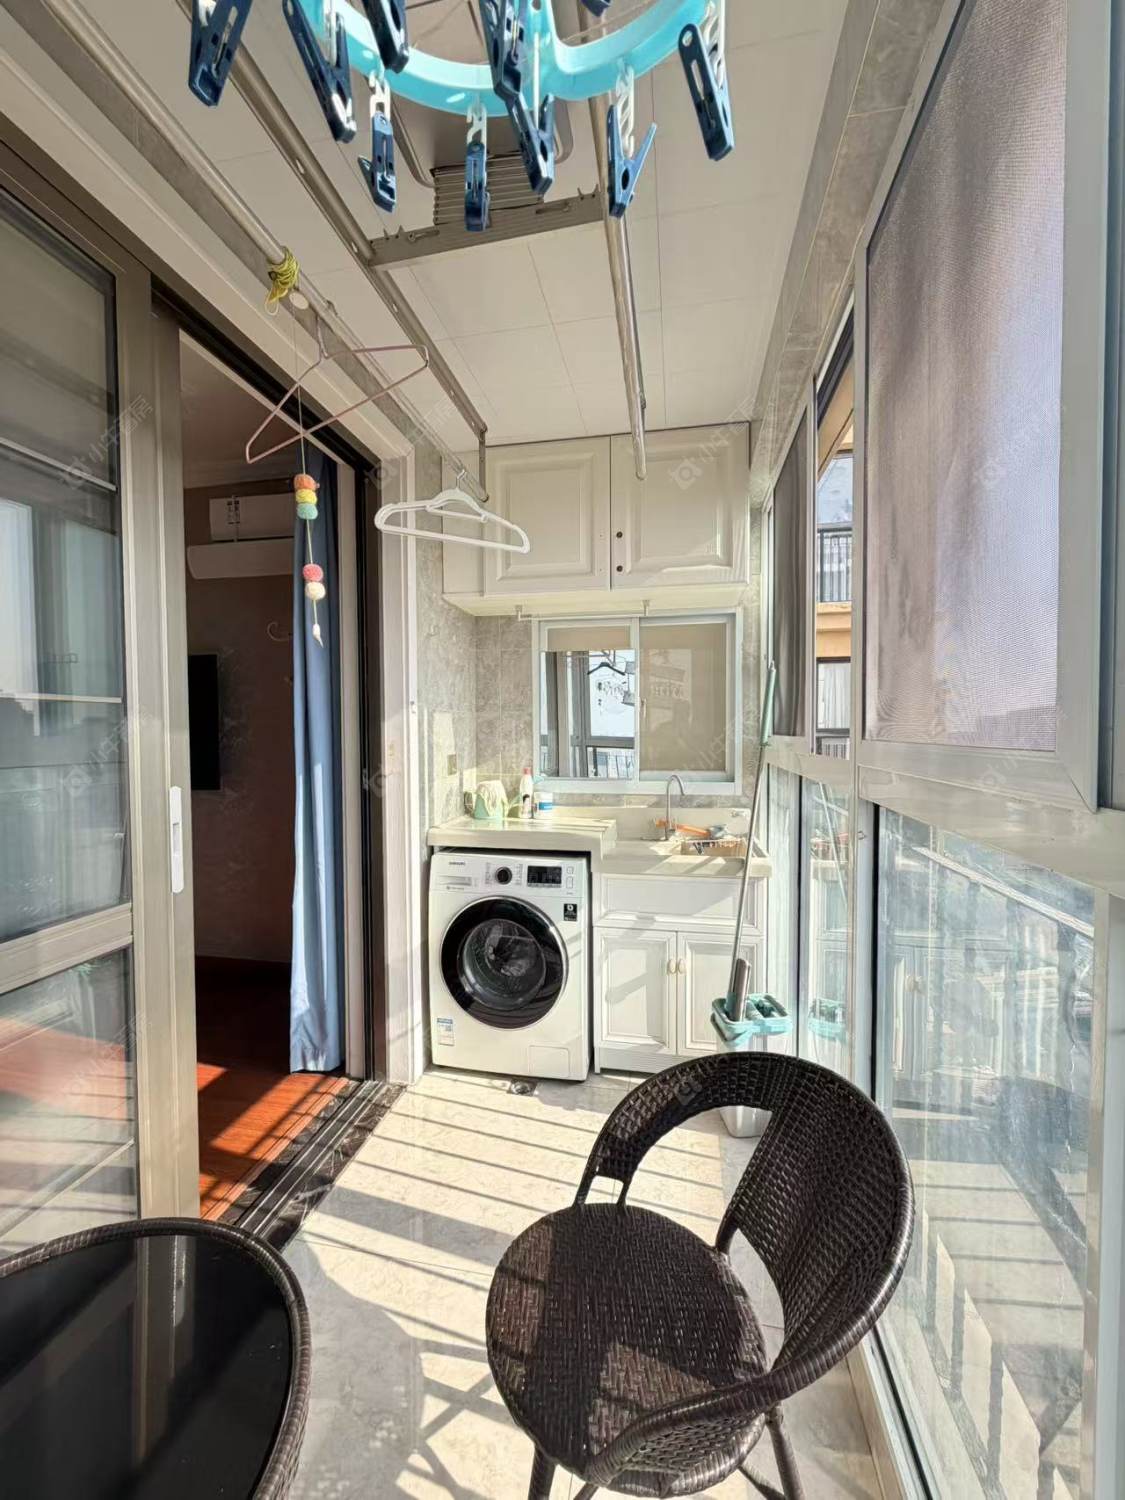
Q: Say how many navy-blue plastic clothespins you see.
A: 10